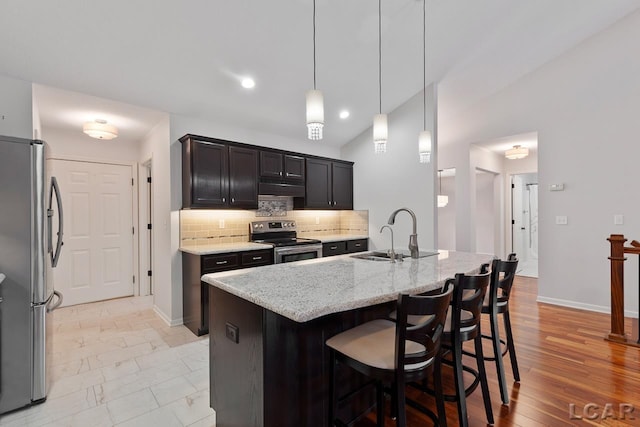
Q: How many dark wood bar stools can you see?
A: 3